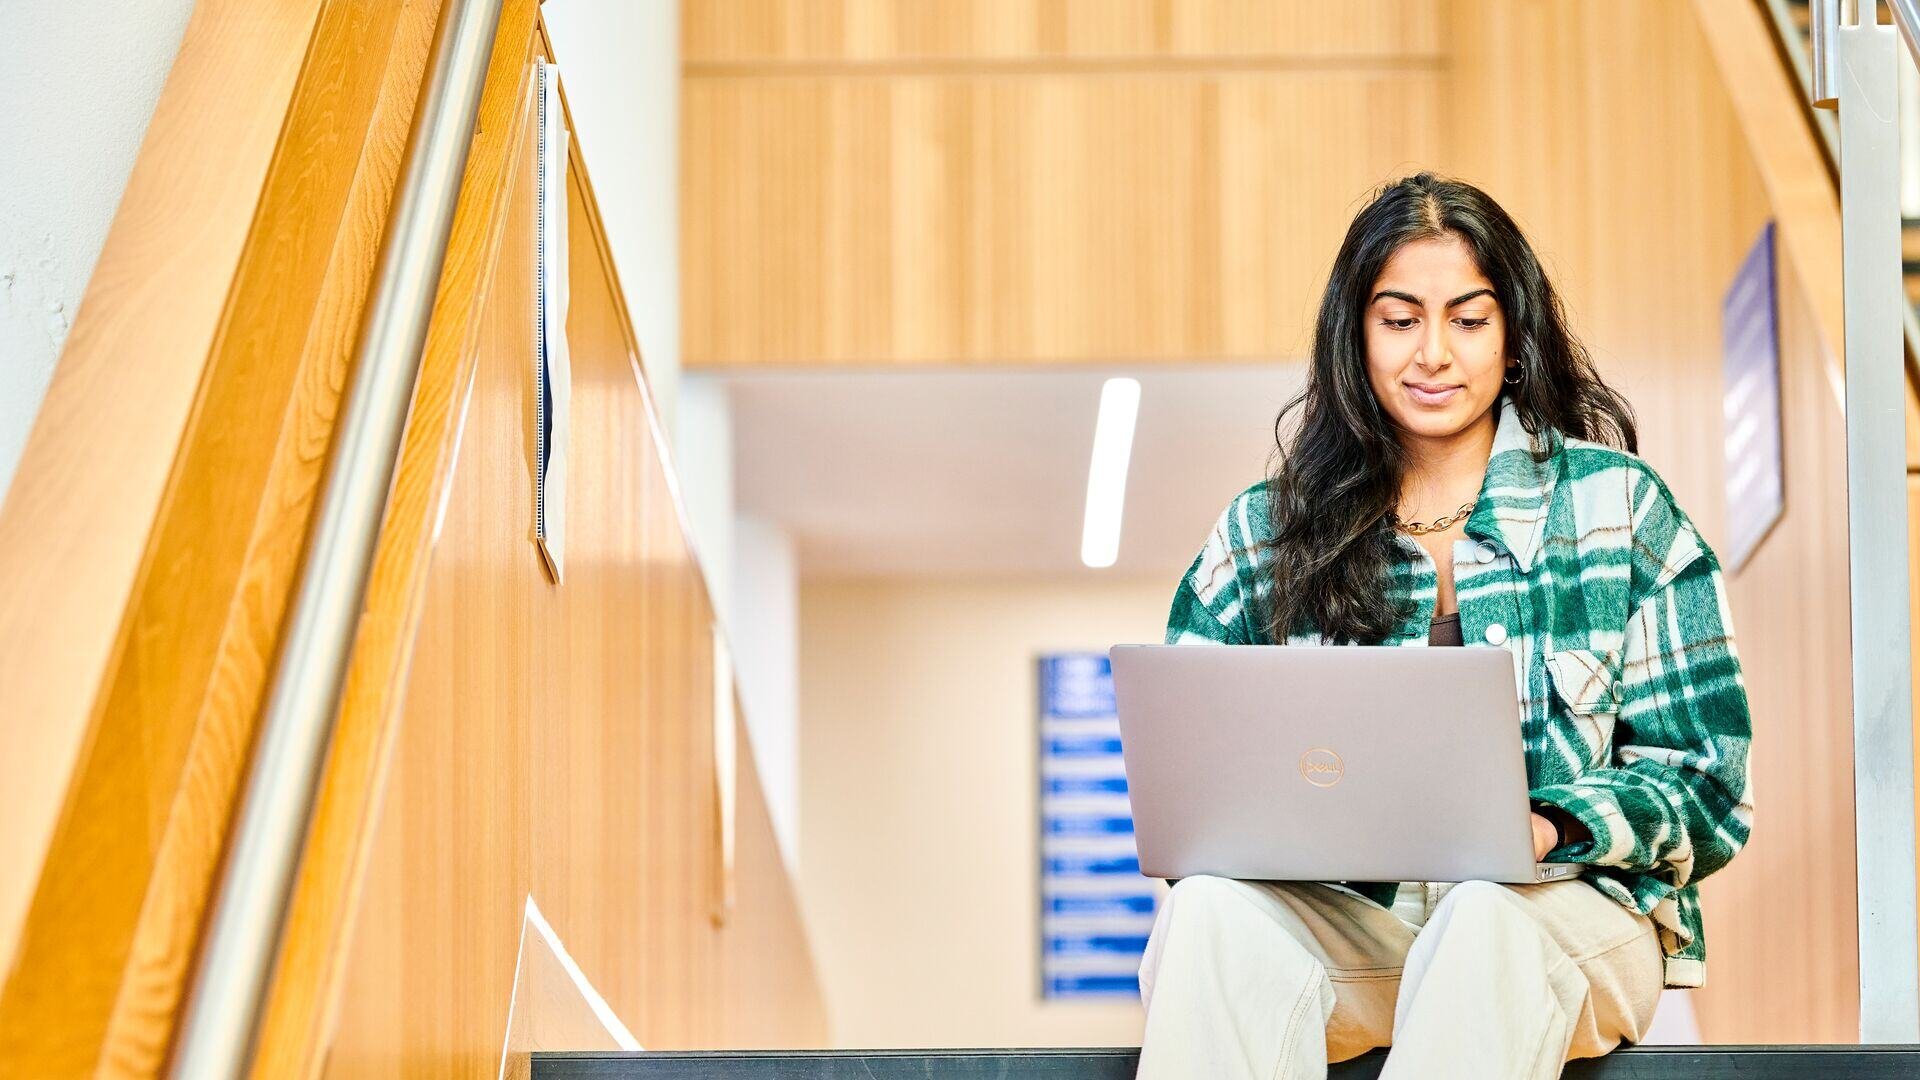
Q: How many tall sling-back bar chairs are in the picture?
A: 0